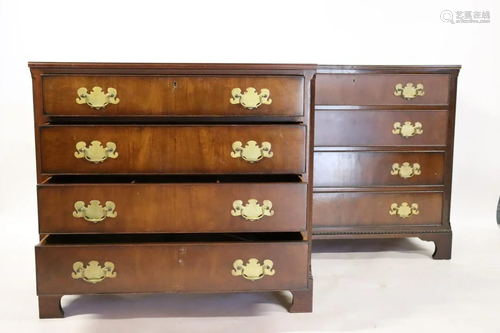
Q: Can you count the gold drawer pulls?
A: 12